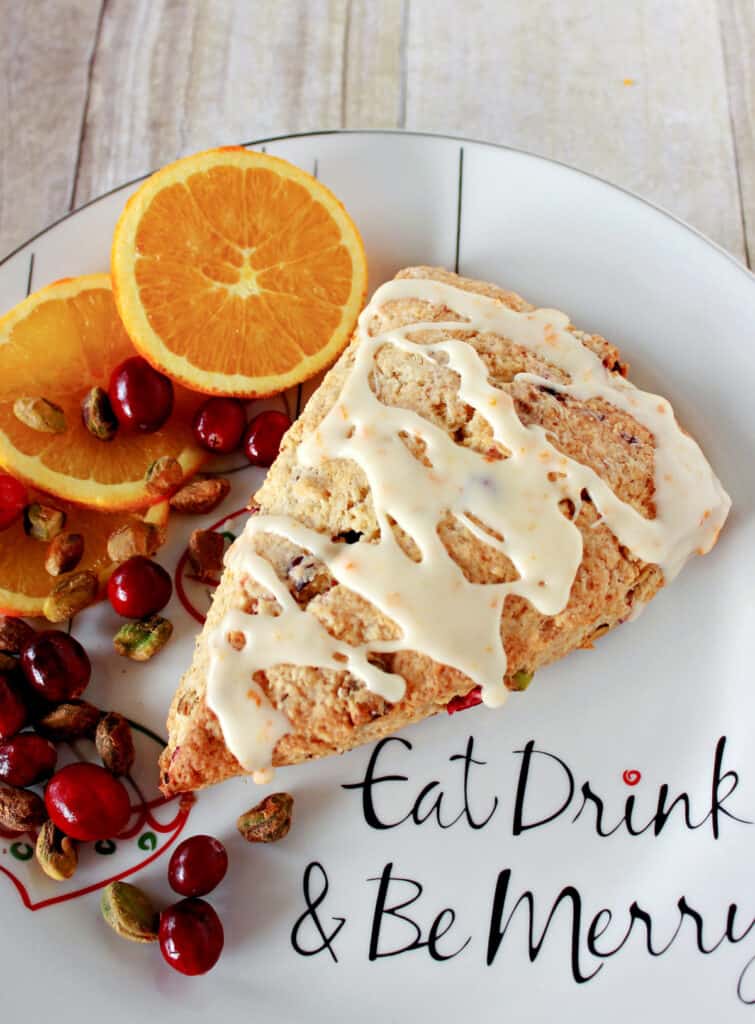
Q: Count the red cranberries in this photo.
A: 11